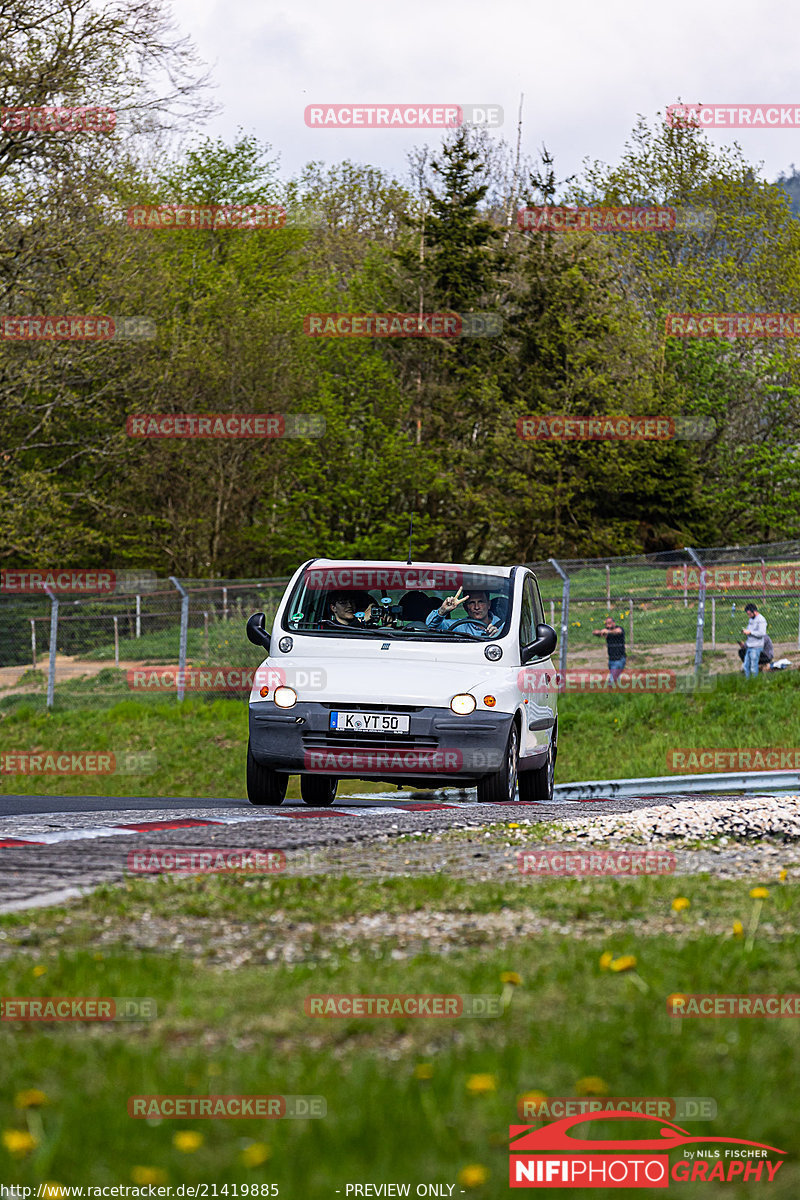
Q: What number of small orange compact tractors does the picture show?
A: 0